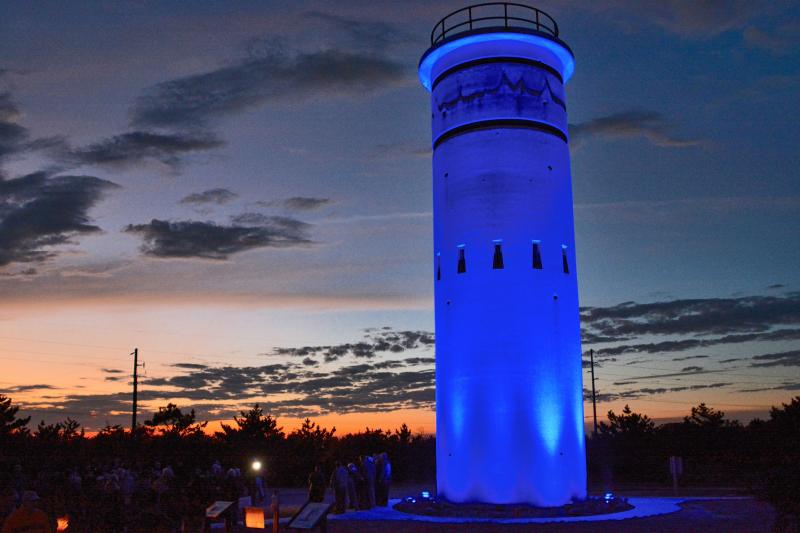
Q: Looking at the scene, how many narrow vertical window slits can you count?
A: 5